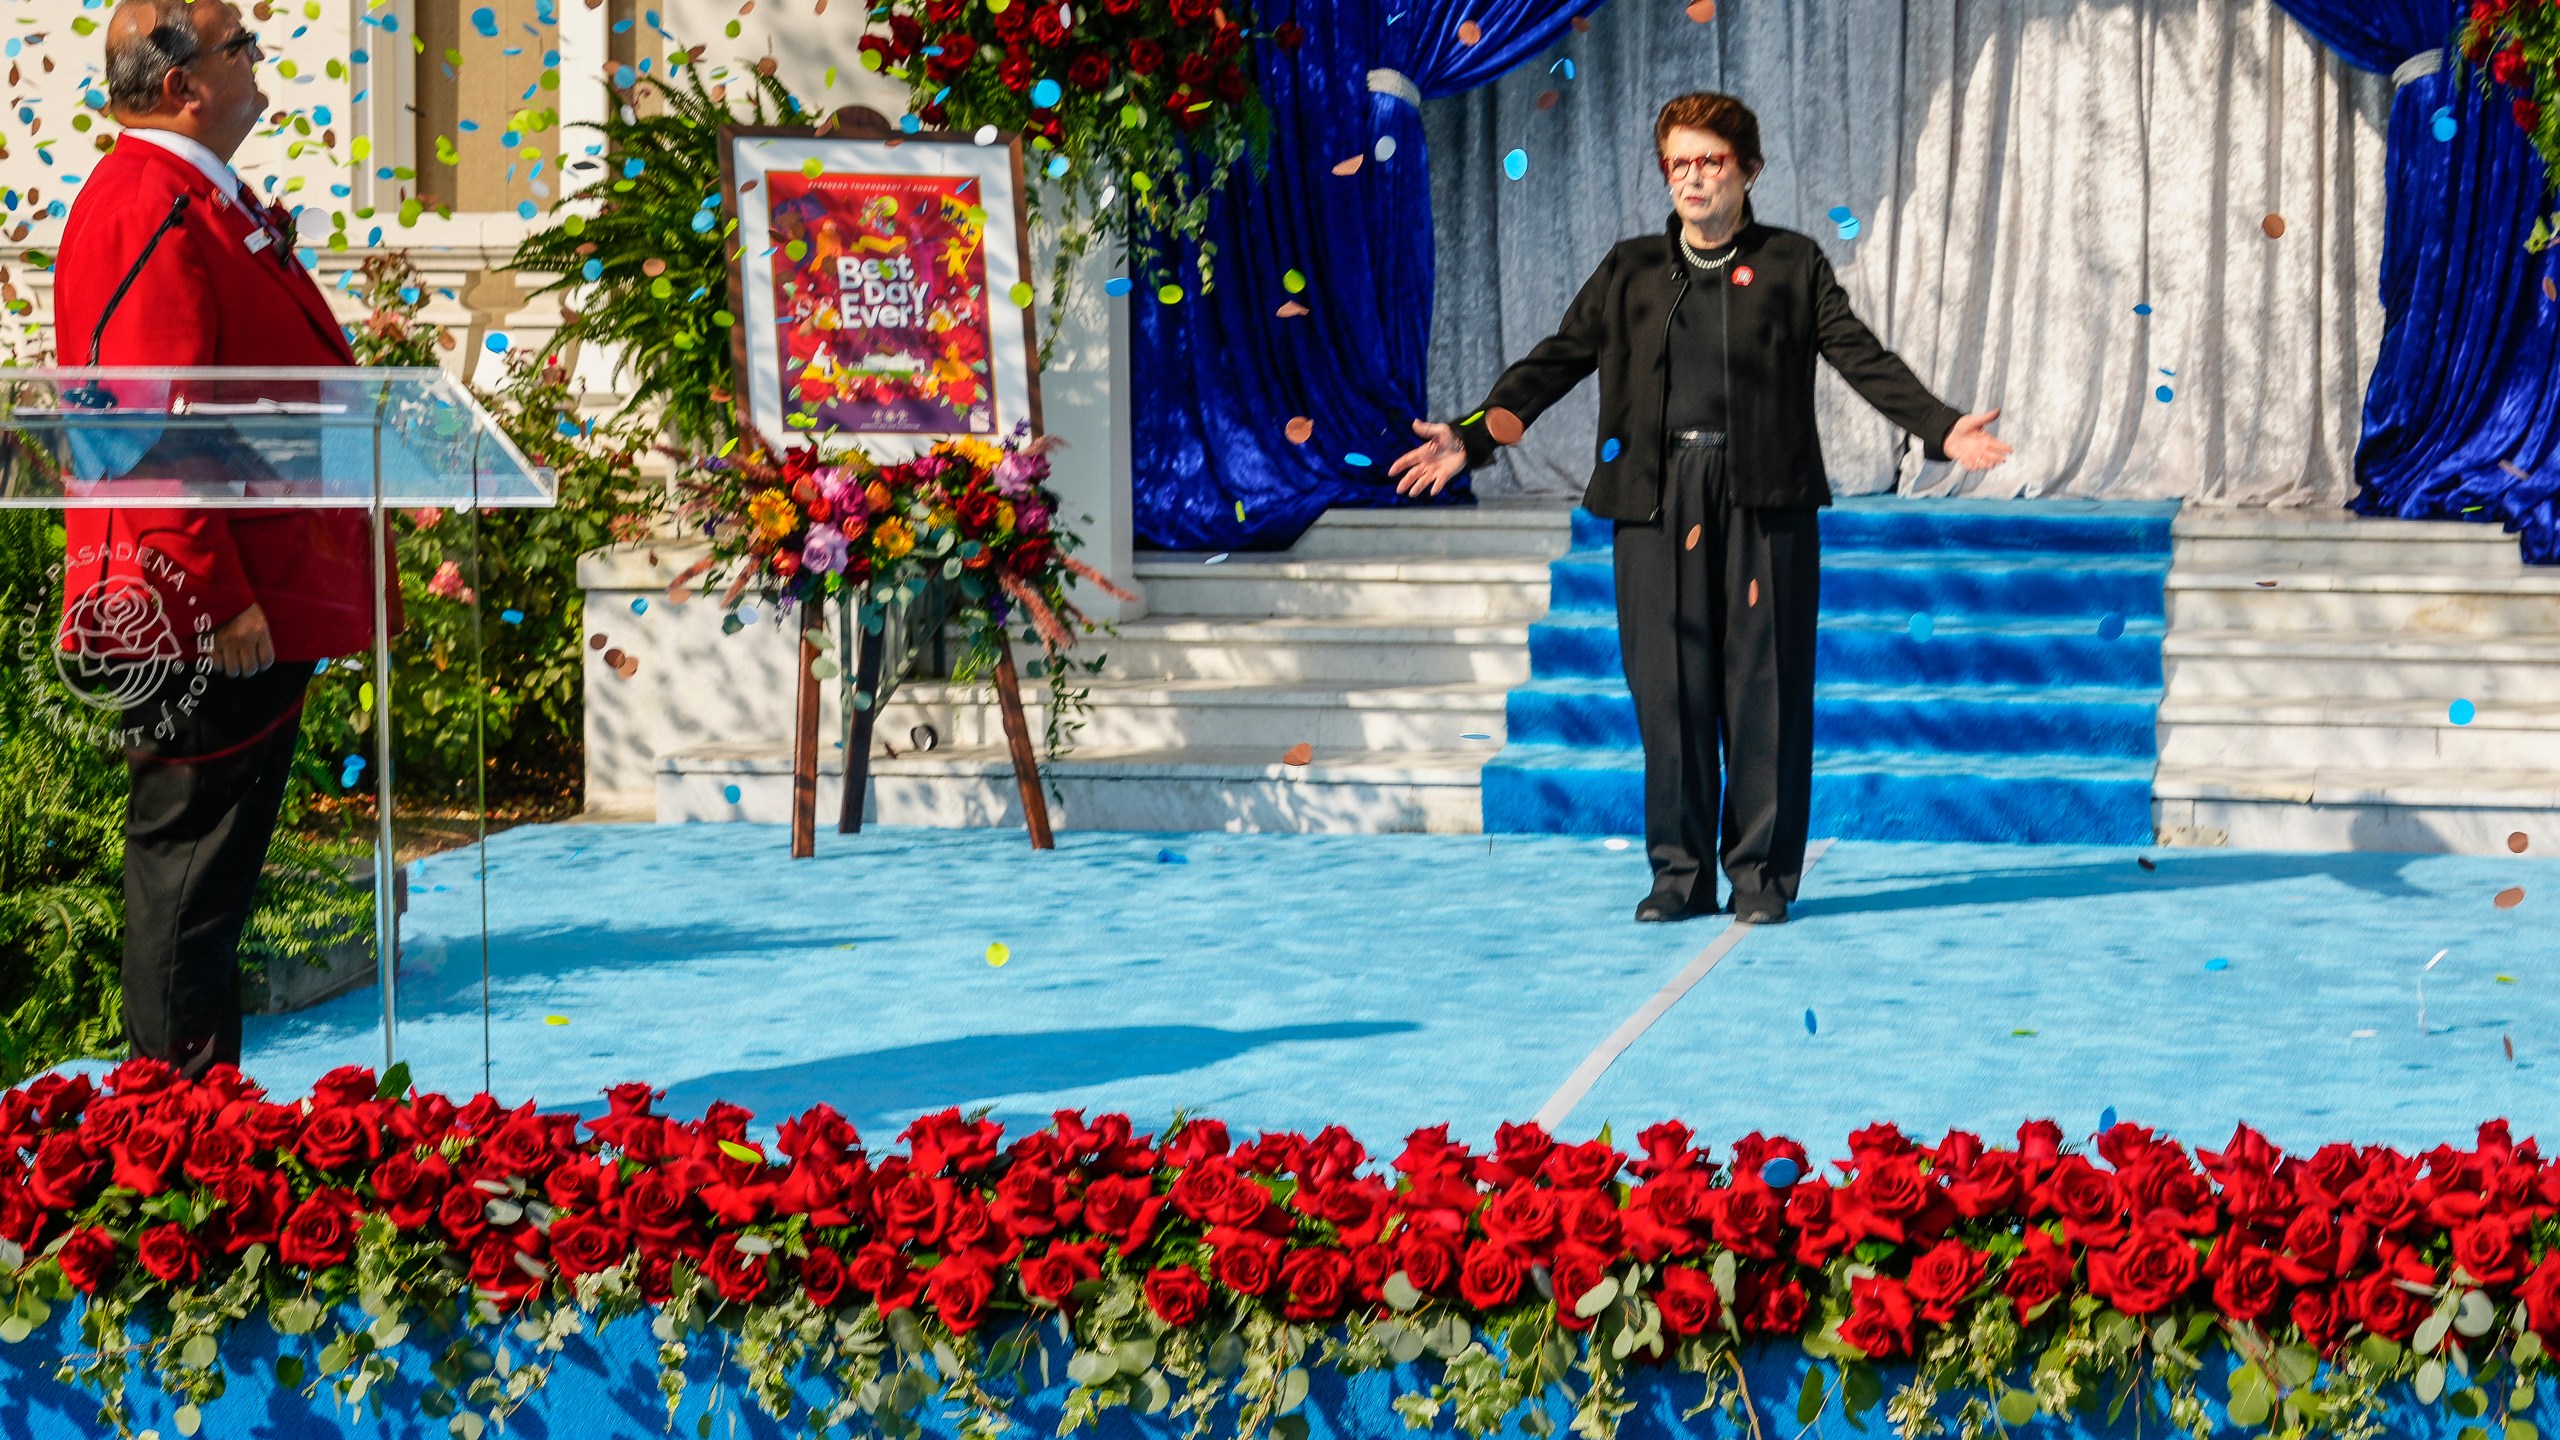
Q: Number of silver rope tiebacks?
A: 2